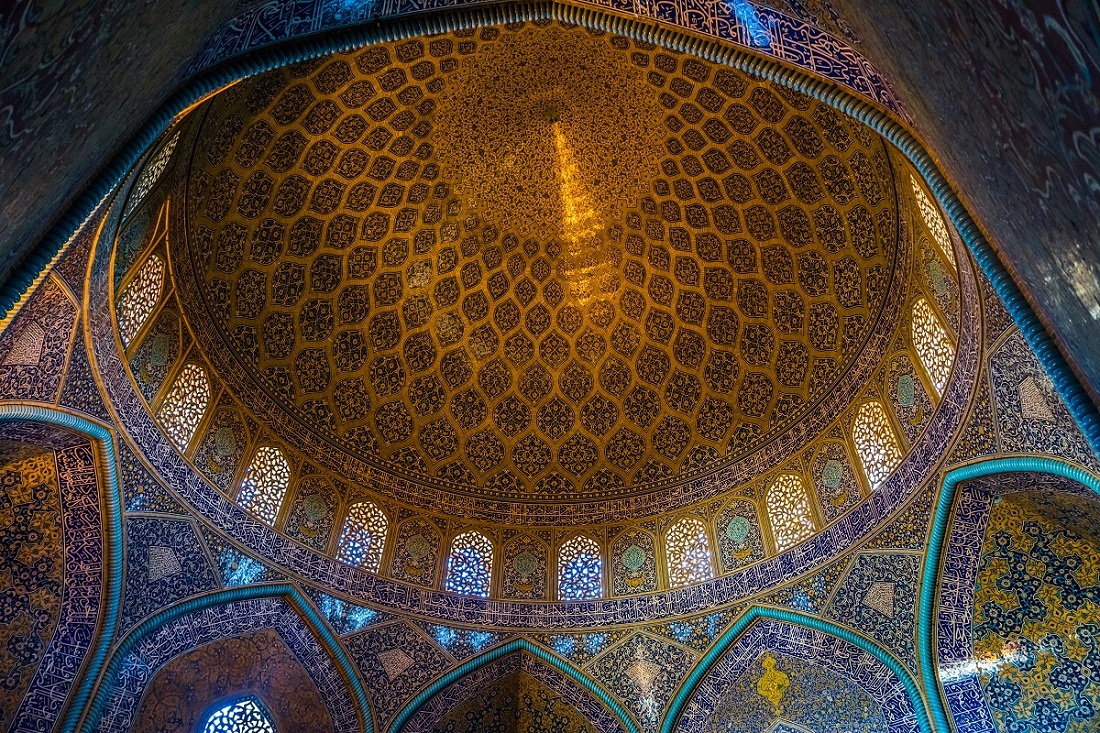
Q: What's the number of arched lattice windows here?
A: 13